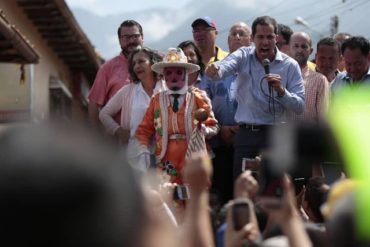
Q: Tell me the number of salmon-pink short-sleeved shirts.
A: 1